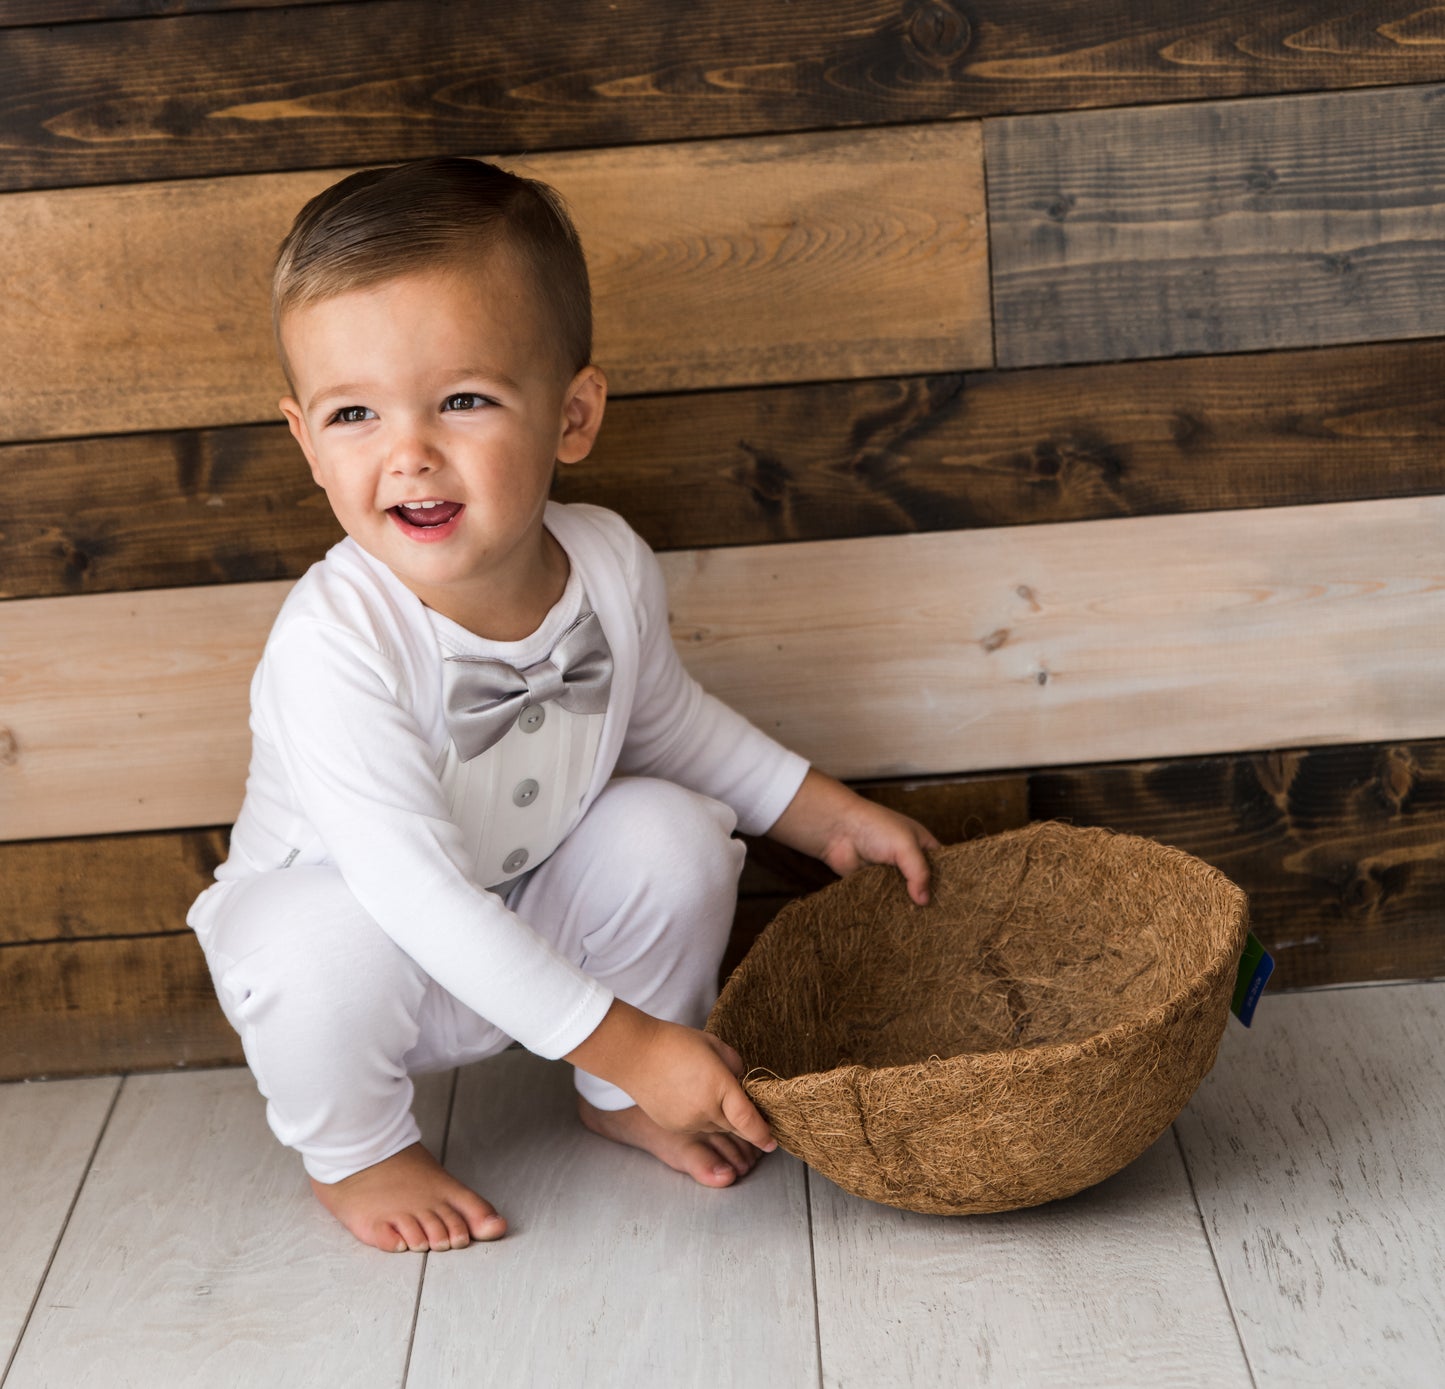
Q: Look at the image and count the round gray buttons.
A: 3